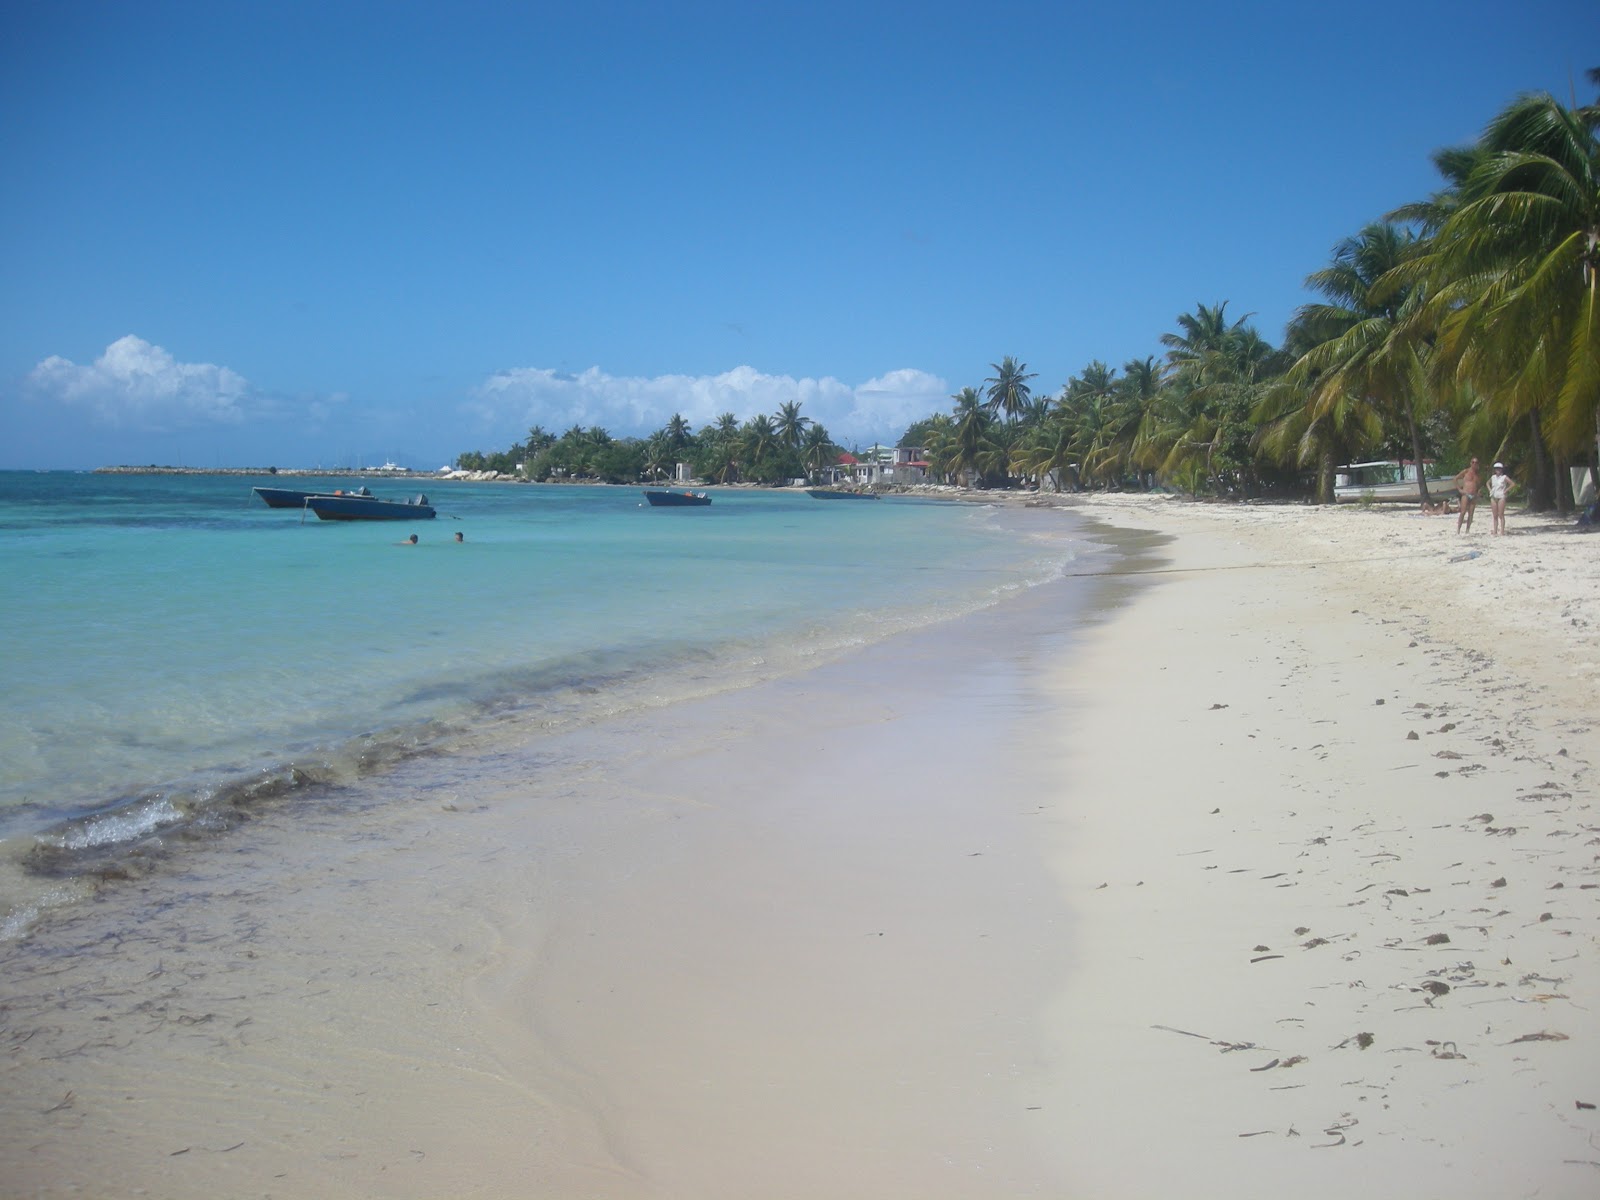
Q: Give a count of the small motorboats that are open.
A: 4